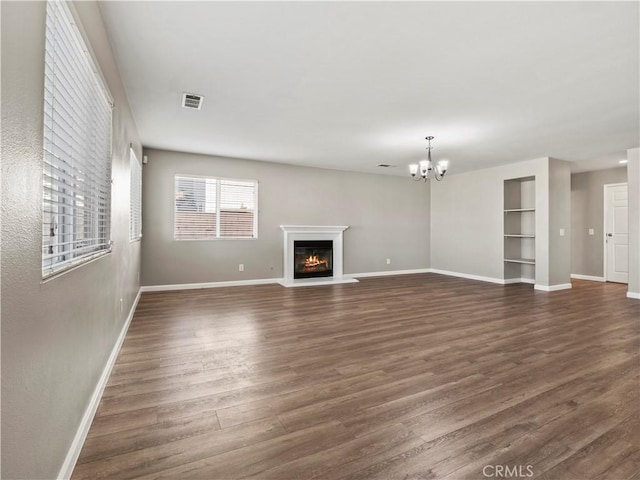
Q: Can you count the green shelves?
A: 0